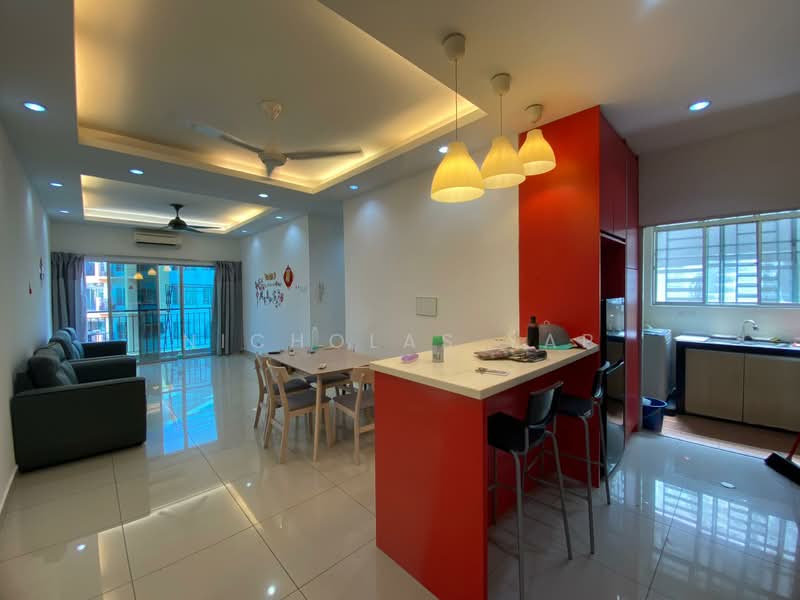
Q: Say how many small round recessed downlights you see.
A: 10